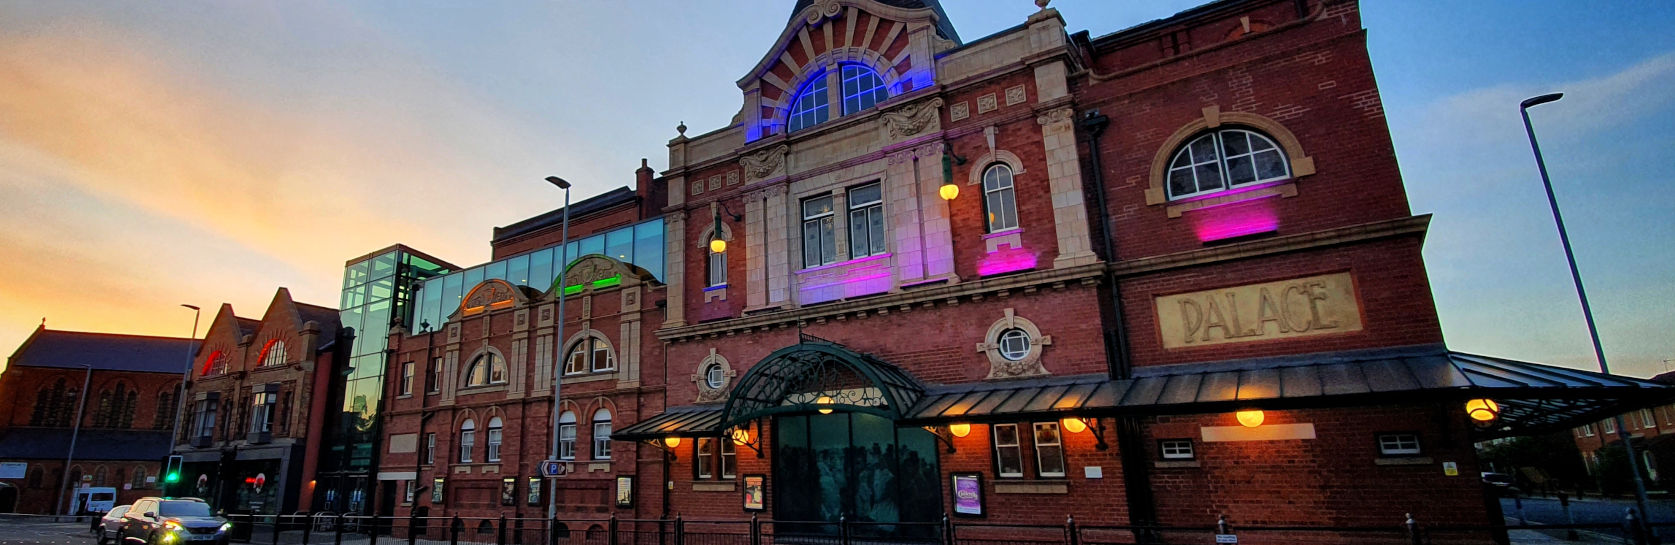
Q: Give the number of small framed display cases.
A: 6